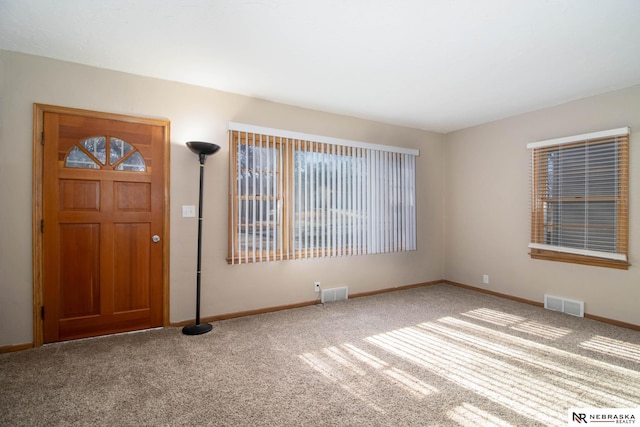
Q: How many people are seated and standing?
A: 0